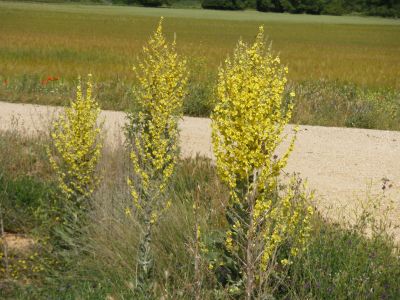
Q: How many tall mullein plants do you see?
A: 3